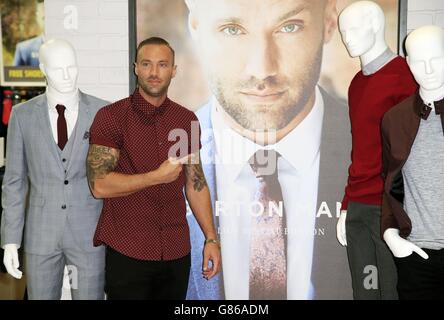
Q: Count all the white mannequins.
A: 3